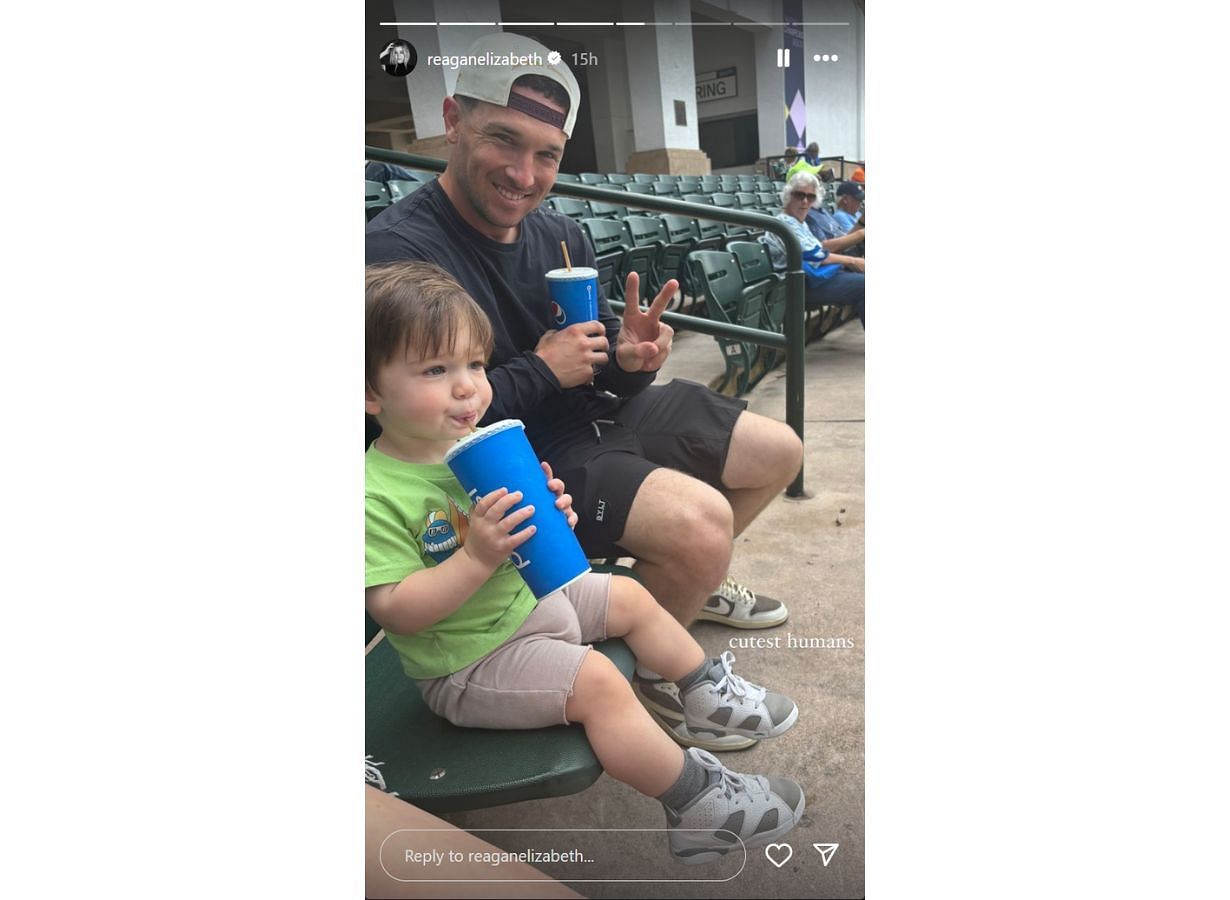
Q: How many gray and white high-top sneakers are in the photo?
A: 2